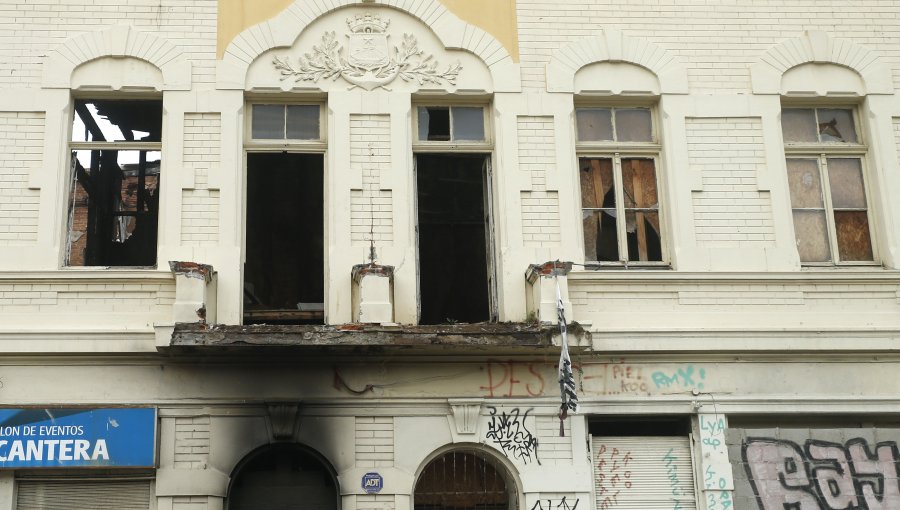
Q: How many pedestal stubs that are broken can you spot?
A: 3